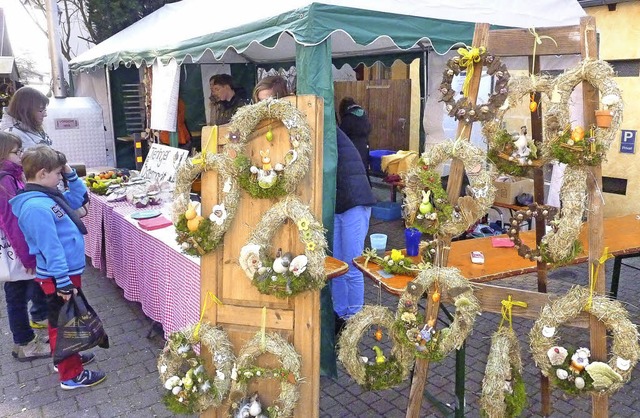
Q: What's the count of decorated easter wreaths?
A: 15